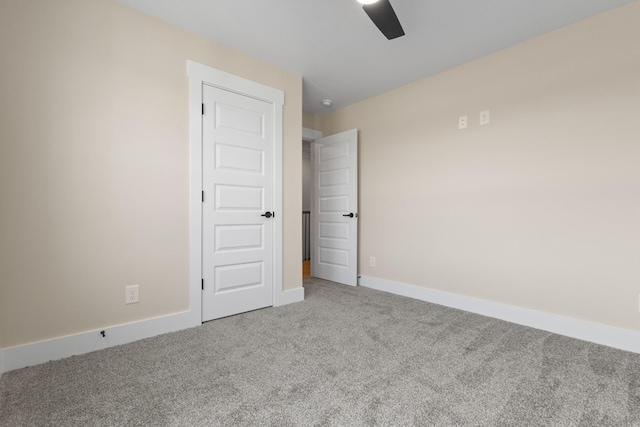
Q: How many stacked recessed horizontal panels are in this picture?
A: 10